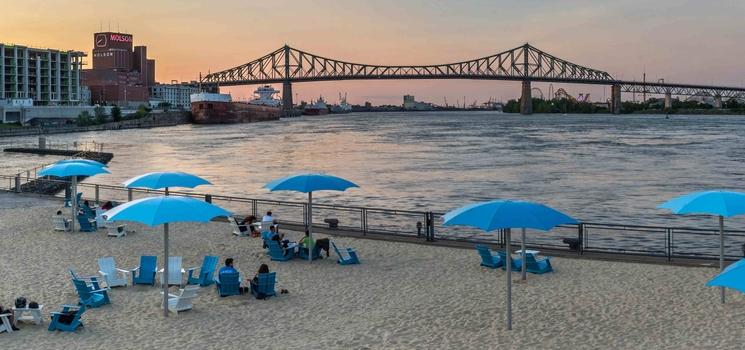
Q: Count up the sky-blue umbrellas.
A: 8